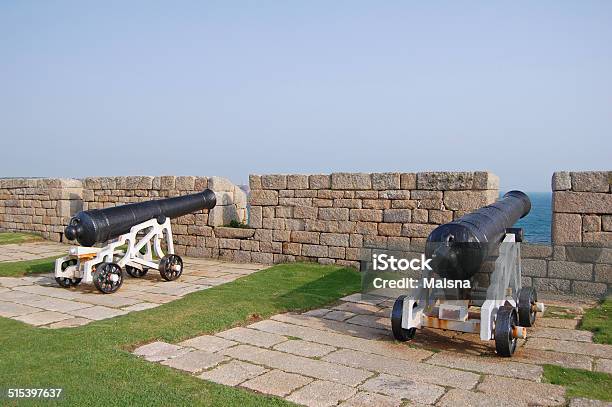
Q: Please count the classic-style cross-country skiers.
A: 0